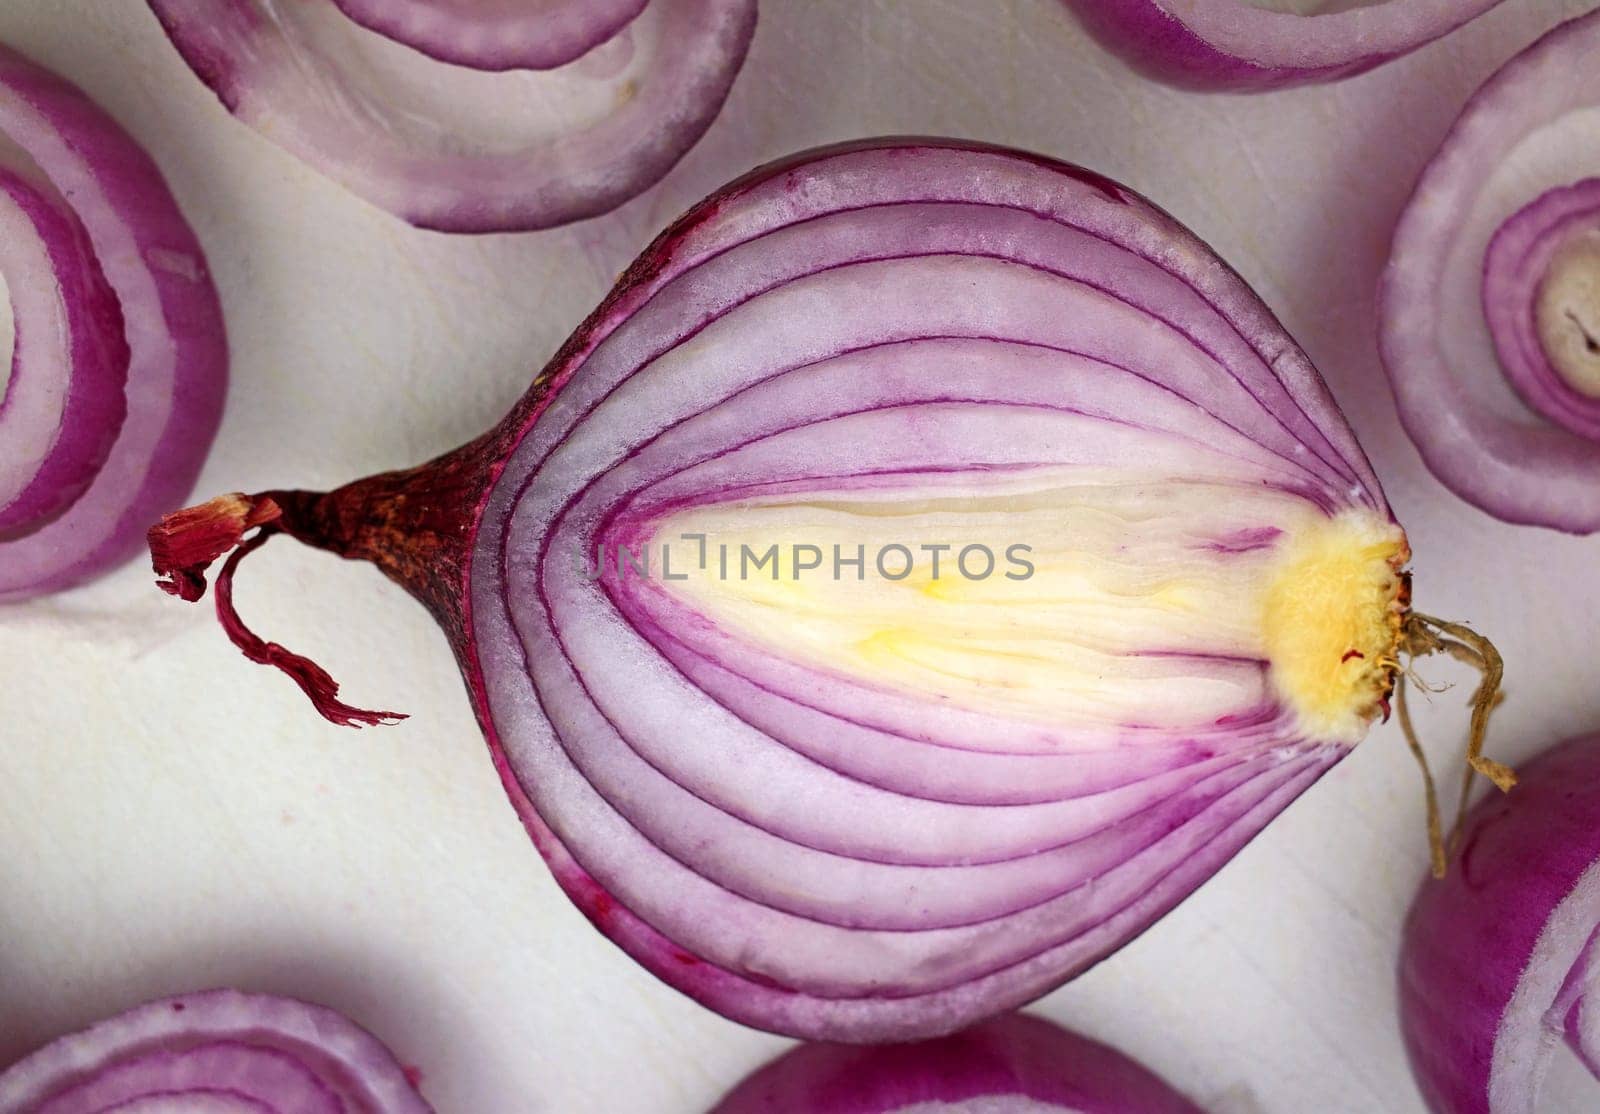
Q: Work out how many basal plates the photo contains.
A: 1